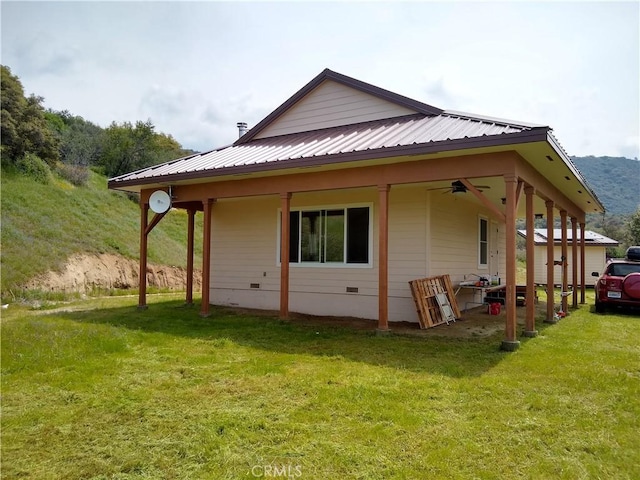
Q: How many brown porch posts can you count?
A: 11